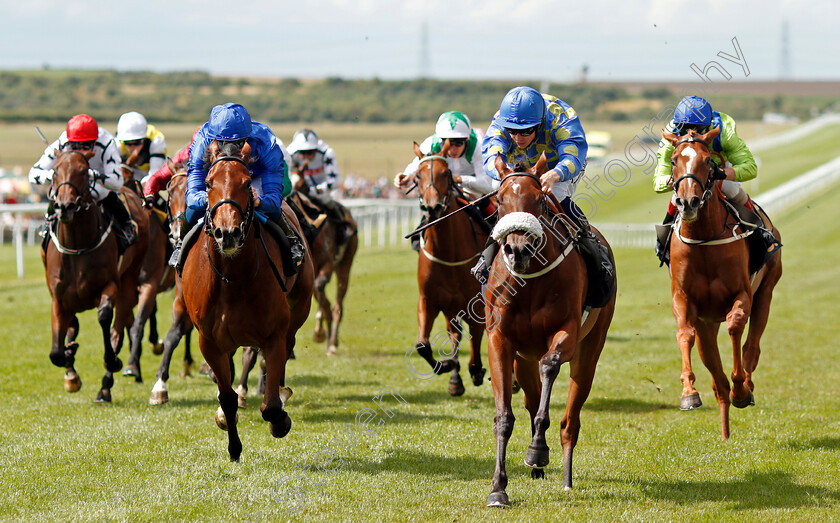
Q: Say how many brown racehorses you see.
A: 8